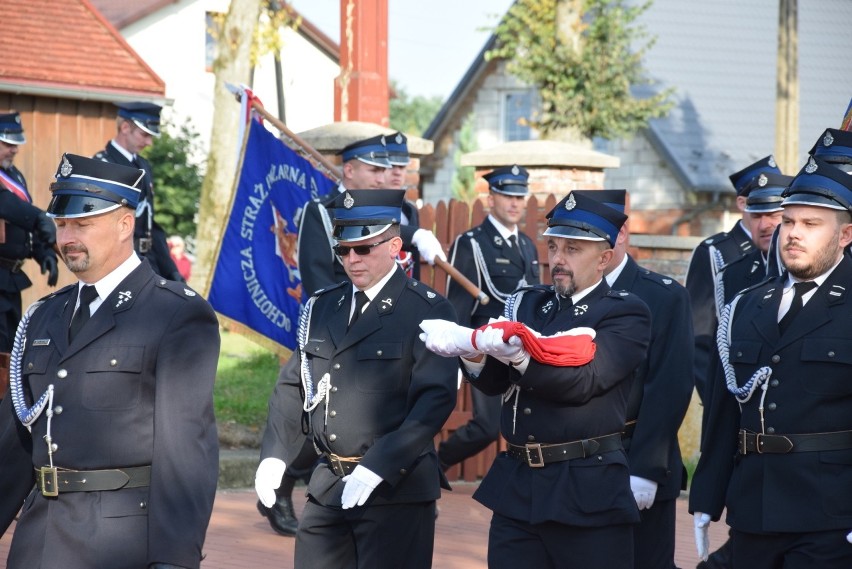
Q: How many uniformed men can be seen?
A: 13